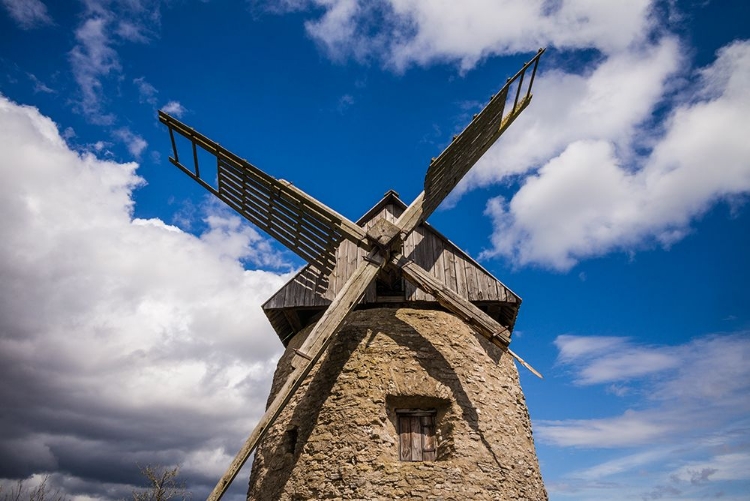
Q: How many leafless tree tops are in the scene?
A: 2